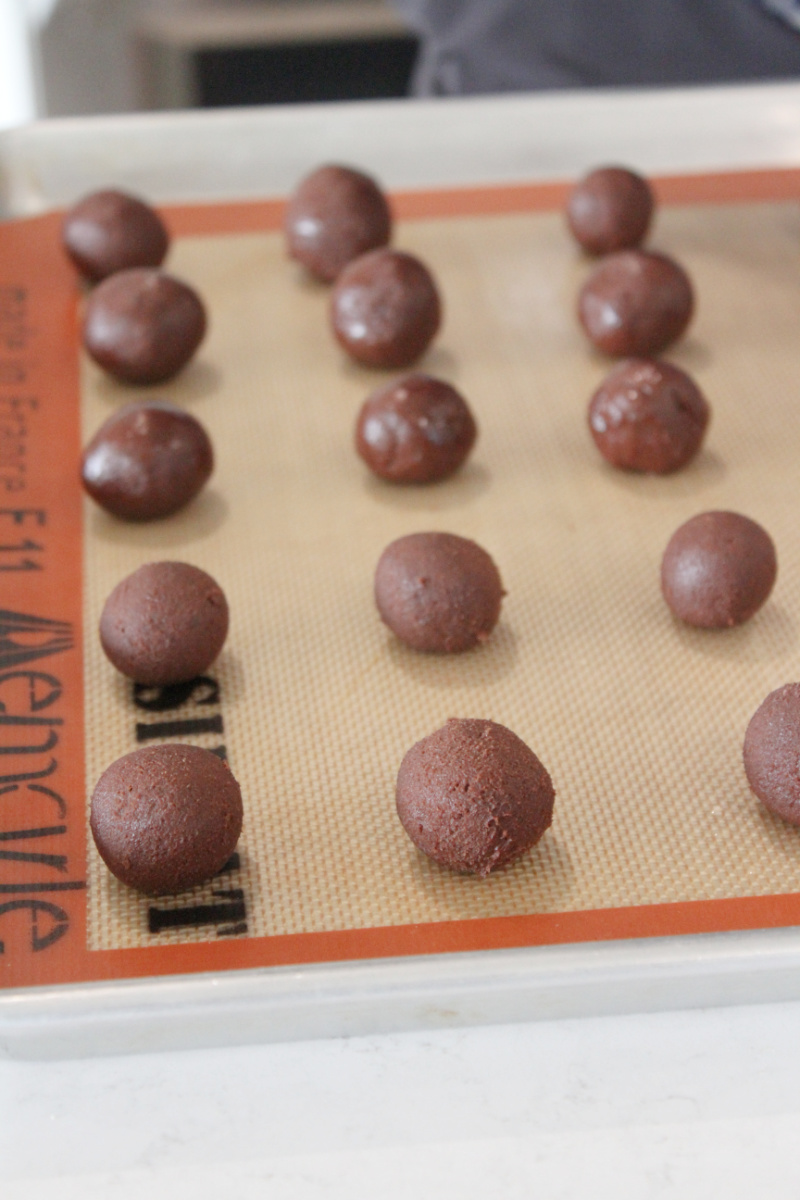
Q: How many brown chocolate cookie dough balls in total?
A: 15